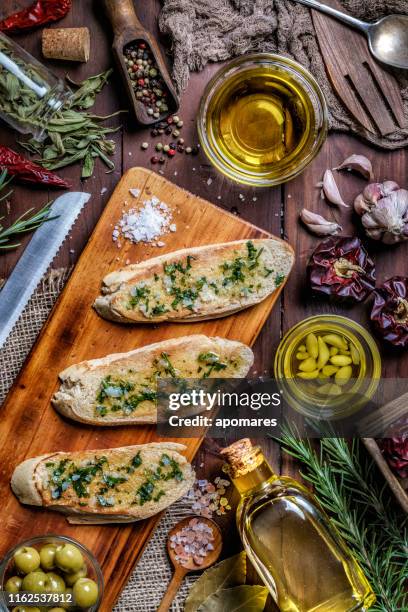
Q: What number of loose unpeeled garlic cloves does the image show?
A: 3